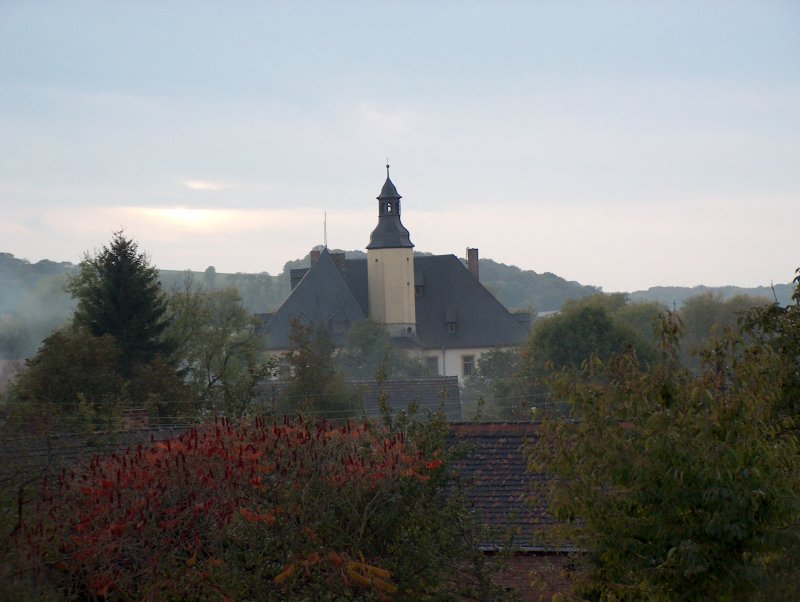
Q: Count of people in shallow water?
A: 0